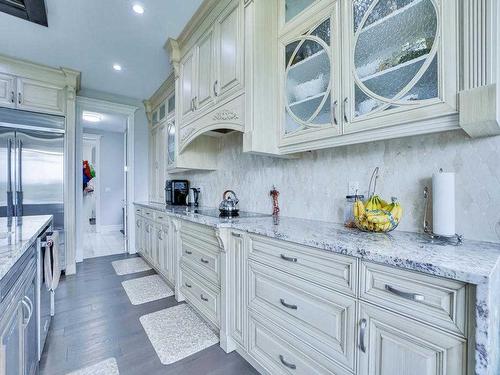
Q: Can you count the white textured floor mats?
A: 4